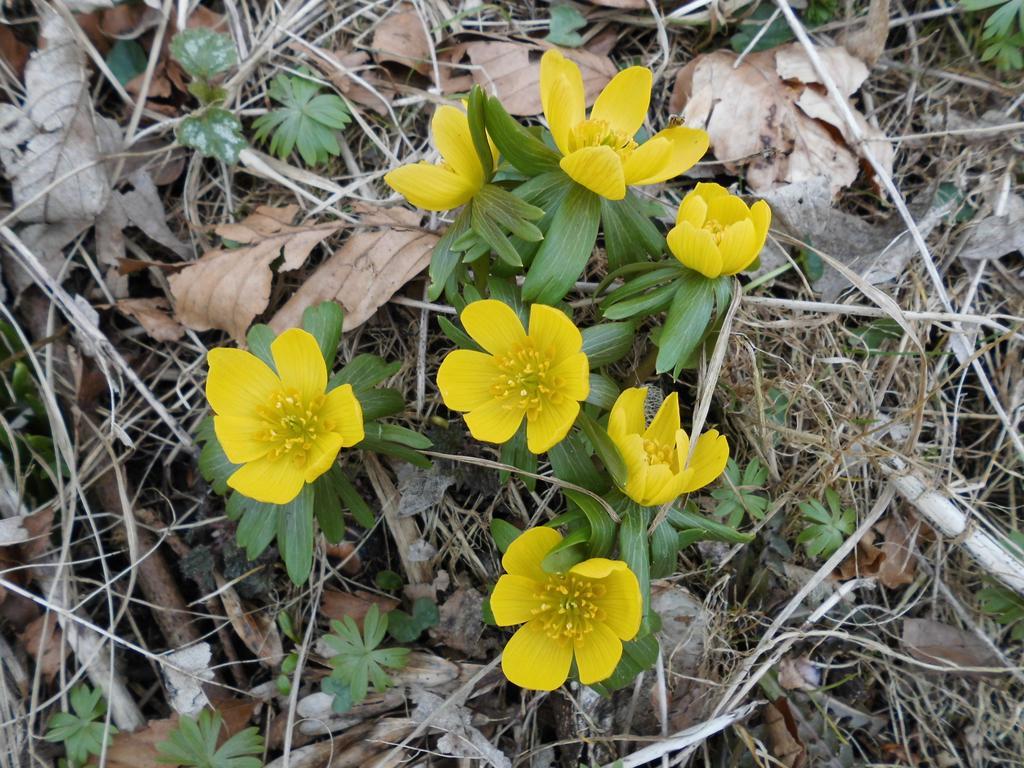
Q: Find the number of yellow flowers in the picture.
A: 7